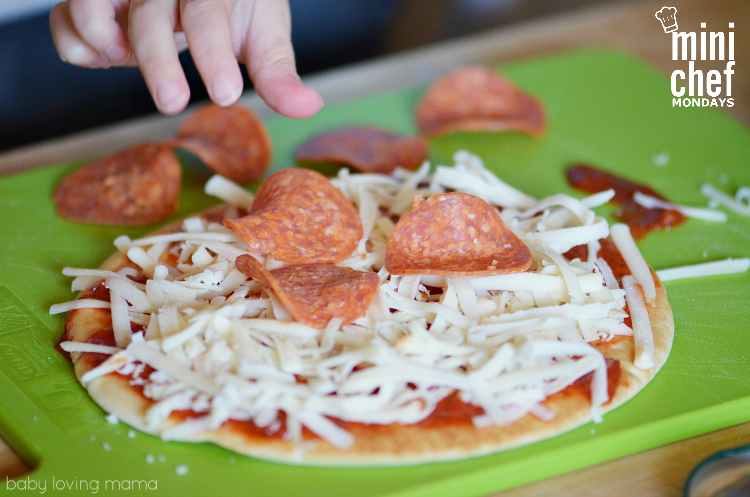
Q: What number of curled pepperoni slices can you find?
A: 7